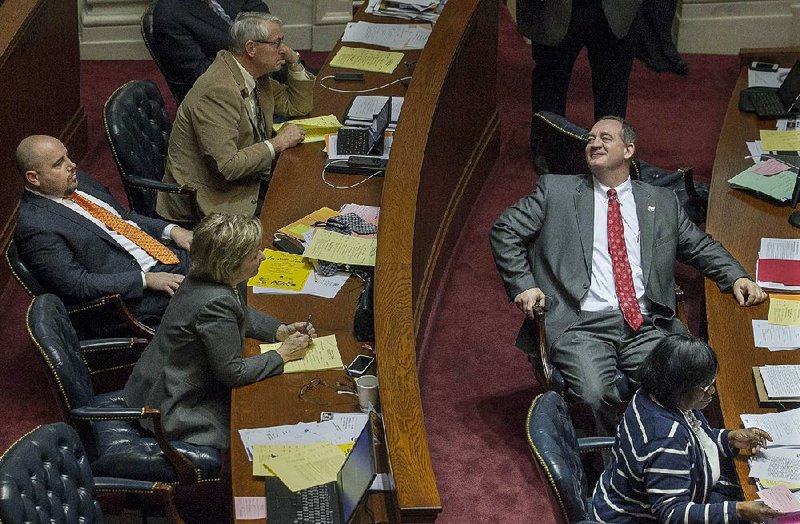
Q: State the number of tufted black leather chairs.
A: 8